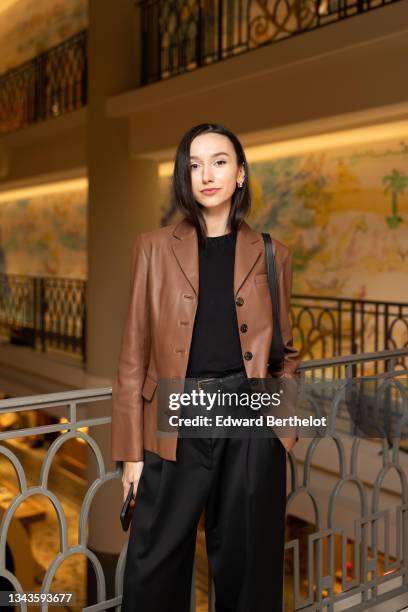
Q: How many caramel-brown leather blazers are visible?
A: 1